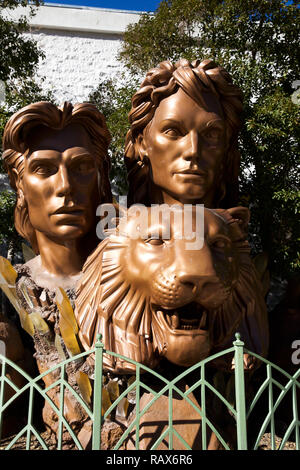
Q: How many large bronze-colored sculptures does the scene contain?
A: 3